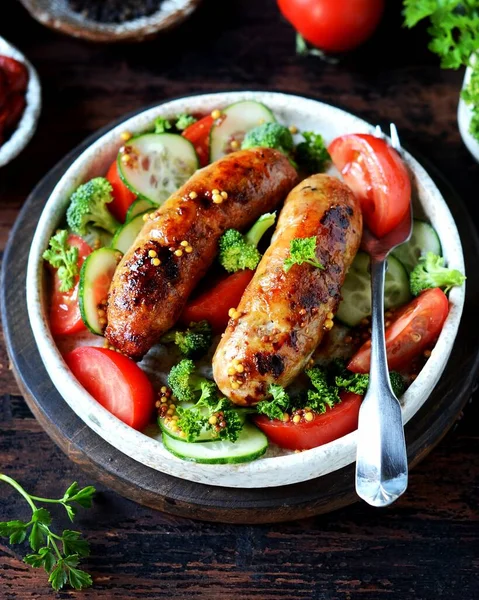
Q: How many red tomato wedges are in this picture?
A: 8